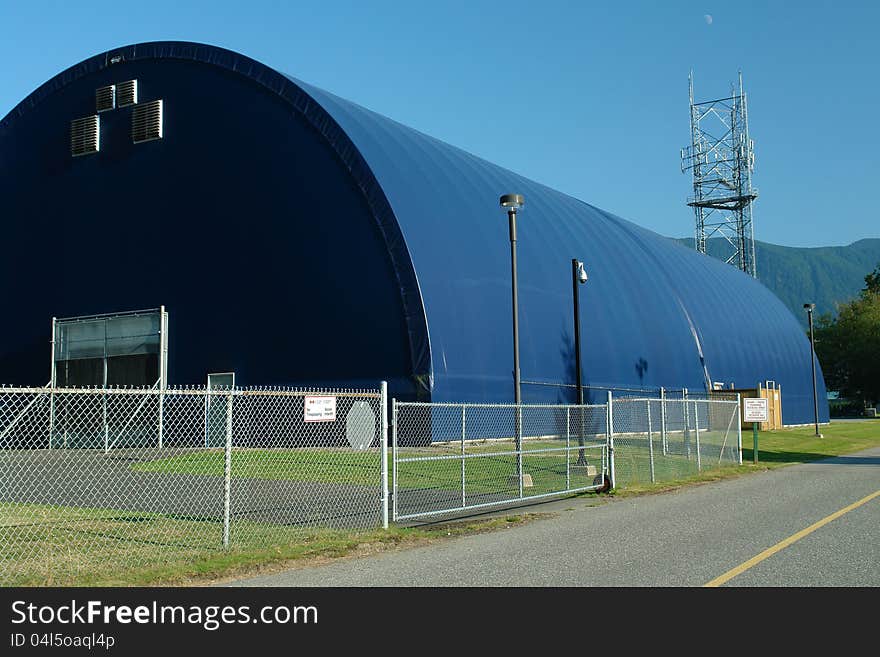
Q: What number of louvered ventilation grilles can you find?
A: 4